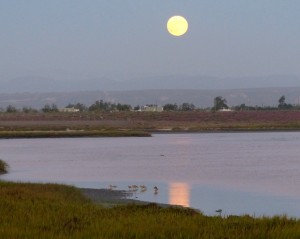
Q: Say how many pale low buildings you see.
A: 3